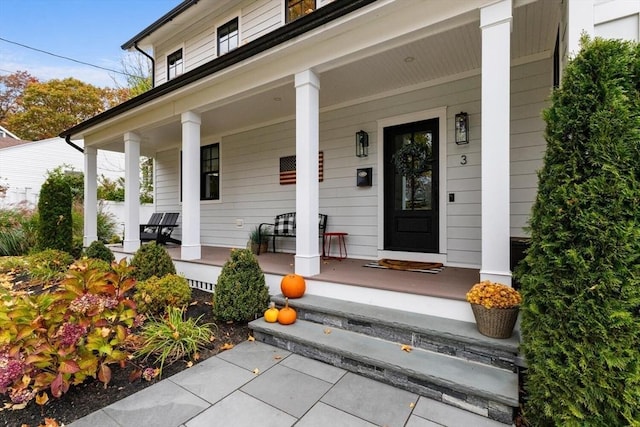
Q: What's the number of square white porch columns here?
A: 5